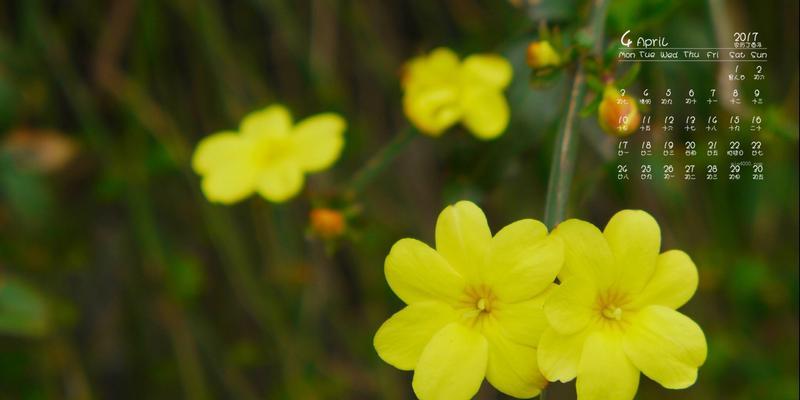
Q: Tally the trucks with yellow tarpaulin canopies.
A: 0